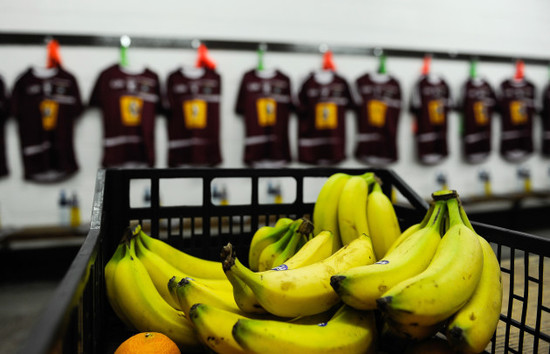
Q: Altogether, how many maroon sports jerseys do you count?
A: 11